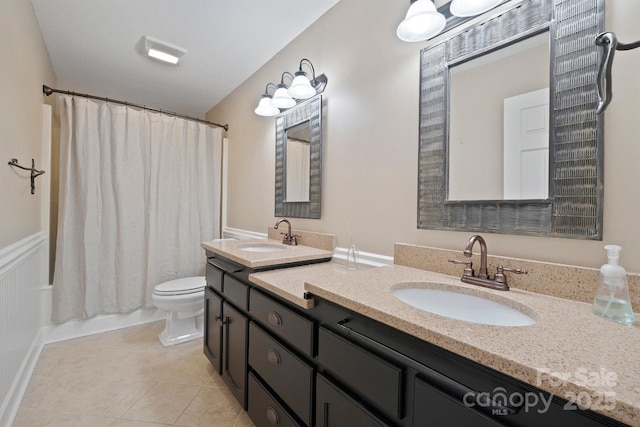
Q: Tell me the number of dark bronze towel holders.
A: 2